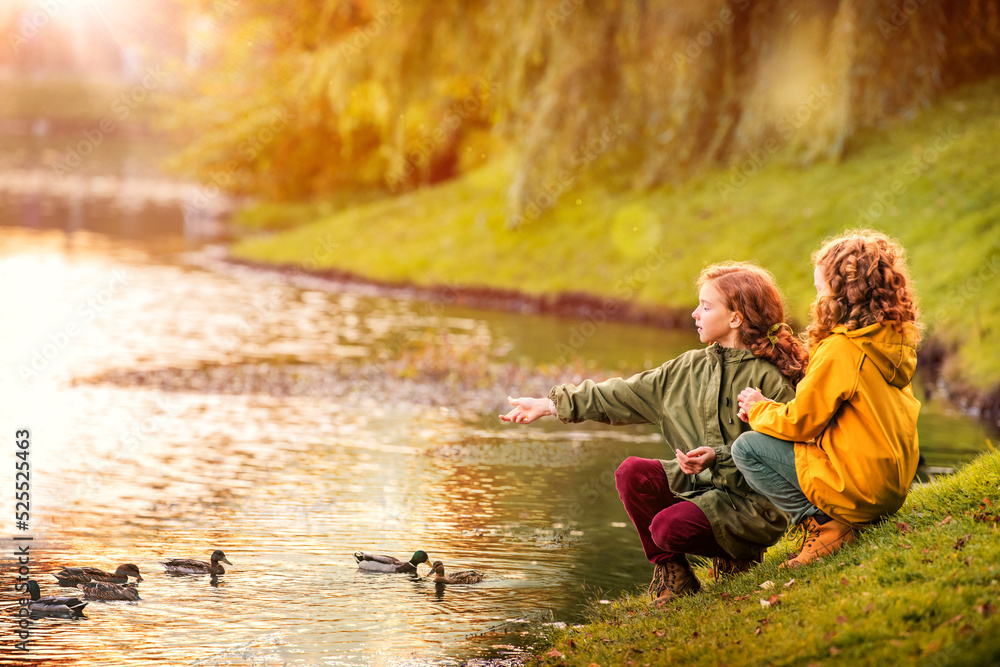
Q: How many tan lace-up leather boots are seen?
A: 1